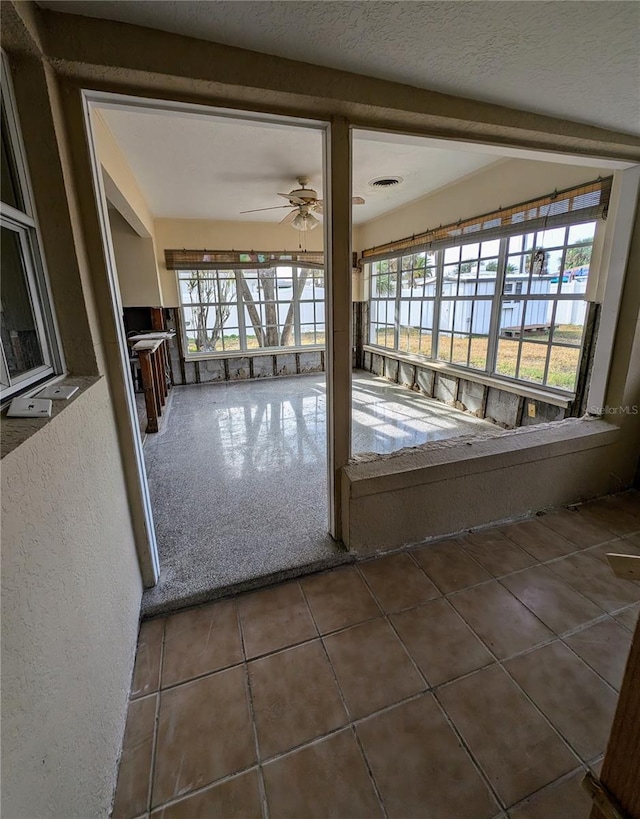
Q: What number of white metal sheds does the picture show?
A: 1